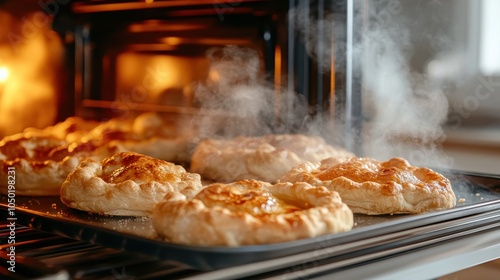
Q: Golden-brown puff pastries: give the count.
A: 6